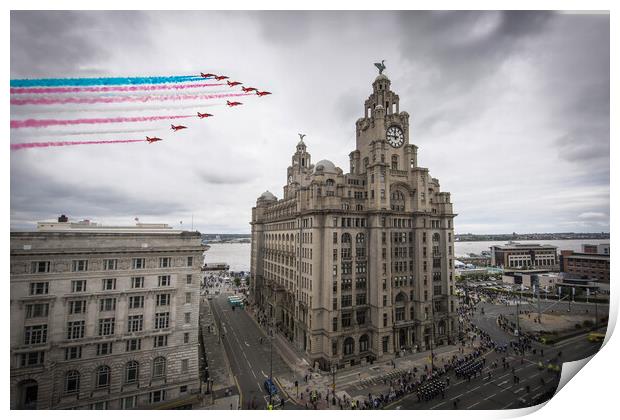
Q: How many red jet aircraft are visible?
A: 9